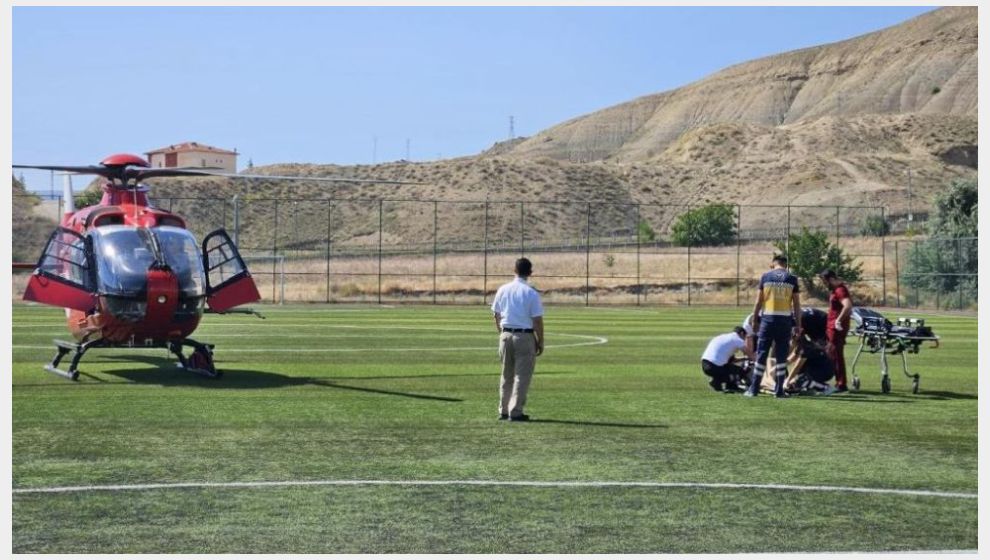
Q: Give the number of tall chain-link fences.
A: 1